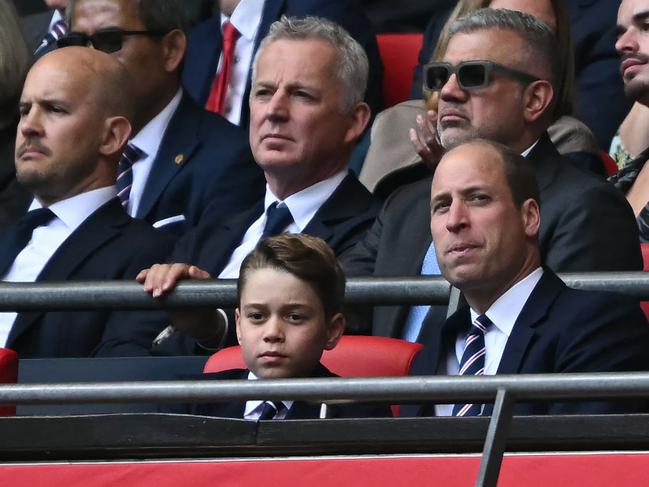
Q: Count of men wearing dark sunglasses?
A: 2